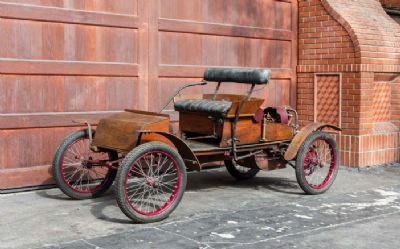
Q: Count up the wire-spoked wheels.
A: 4